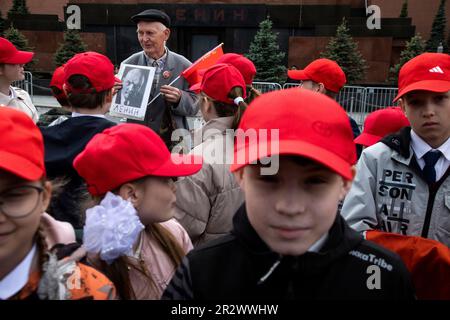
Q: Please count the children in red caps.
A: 11